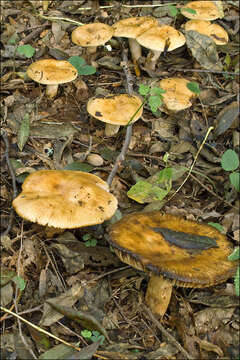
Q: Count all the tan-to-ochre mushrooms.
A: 10